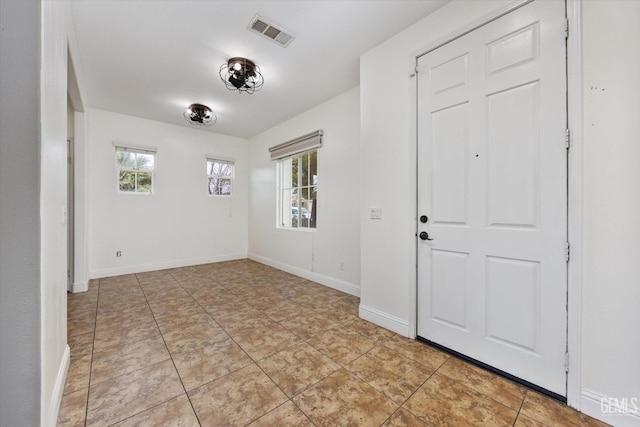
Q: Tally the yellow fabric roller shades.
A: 0